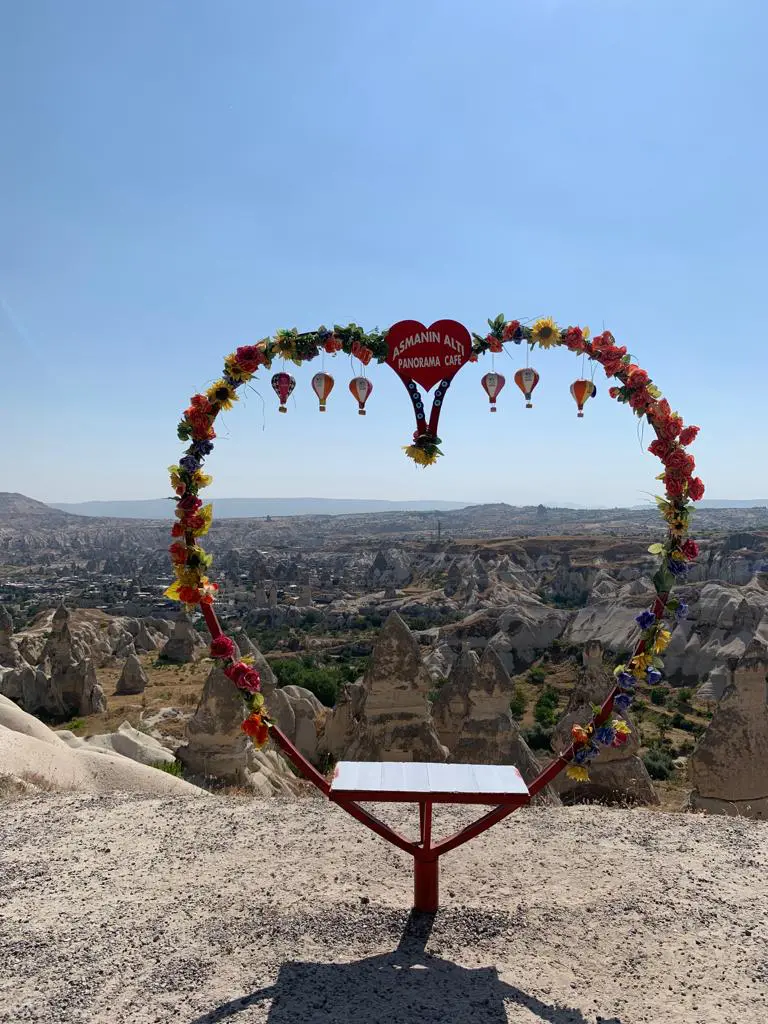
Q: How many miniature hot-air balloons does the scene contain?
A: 6